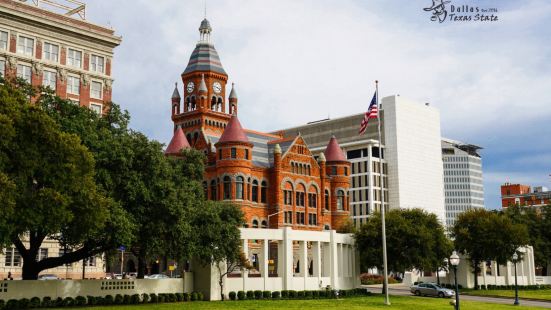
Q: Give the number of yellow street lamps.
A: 0